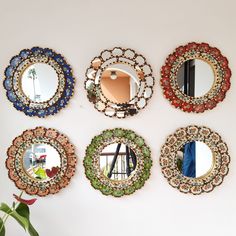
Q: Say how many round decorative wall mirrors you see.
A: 6